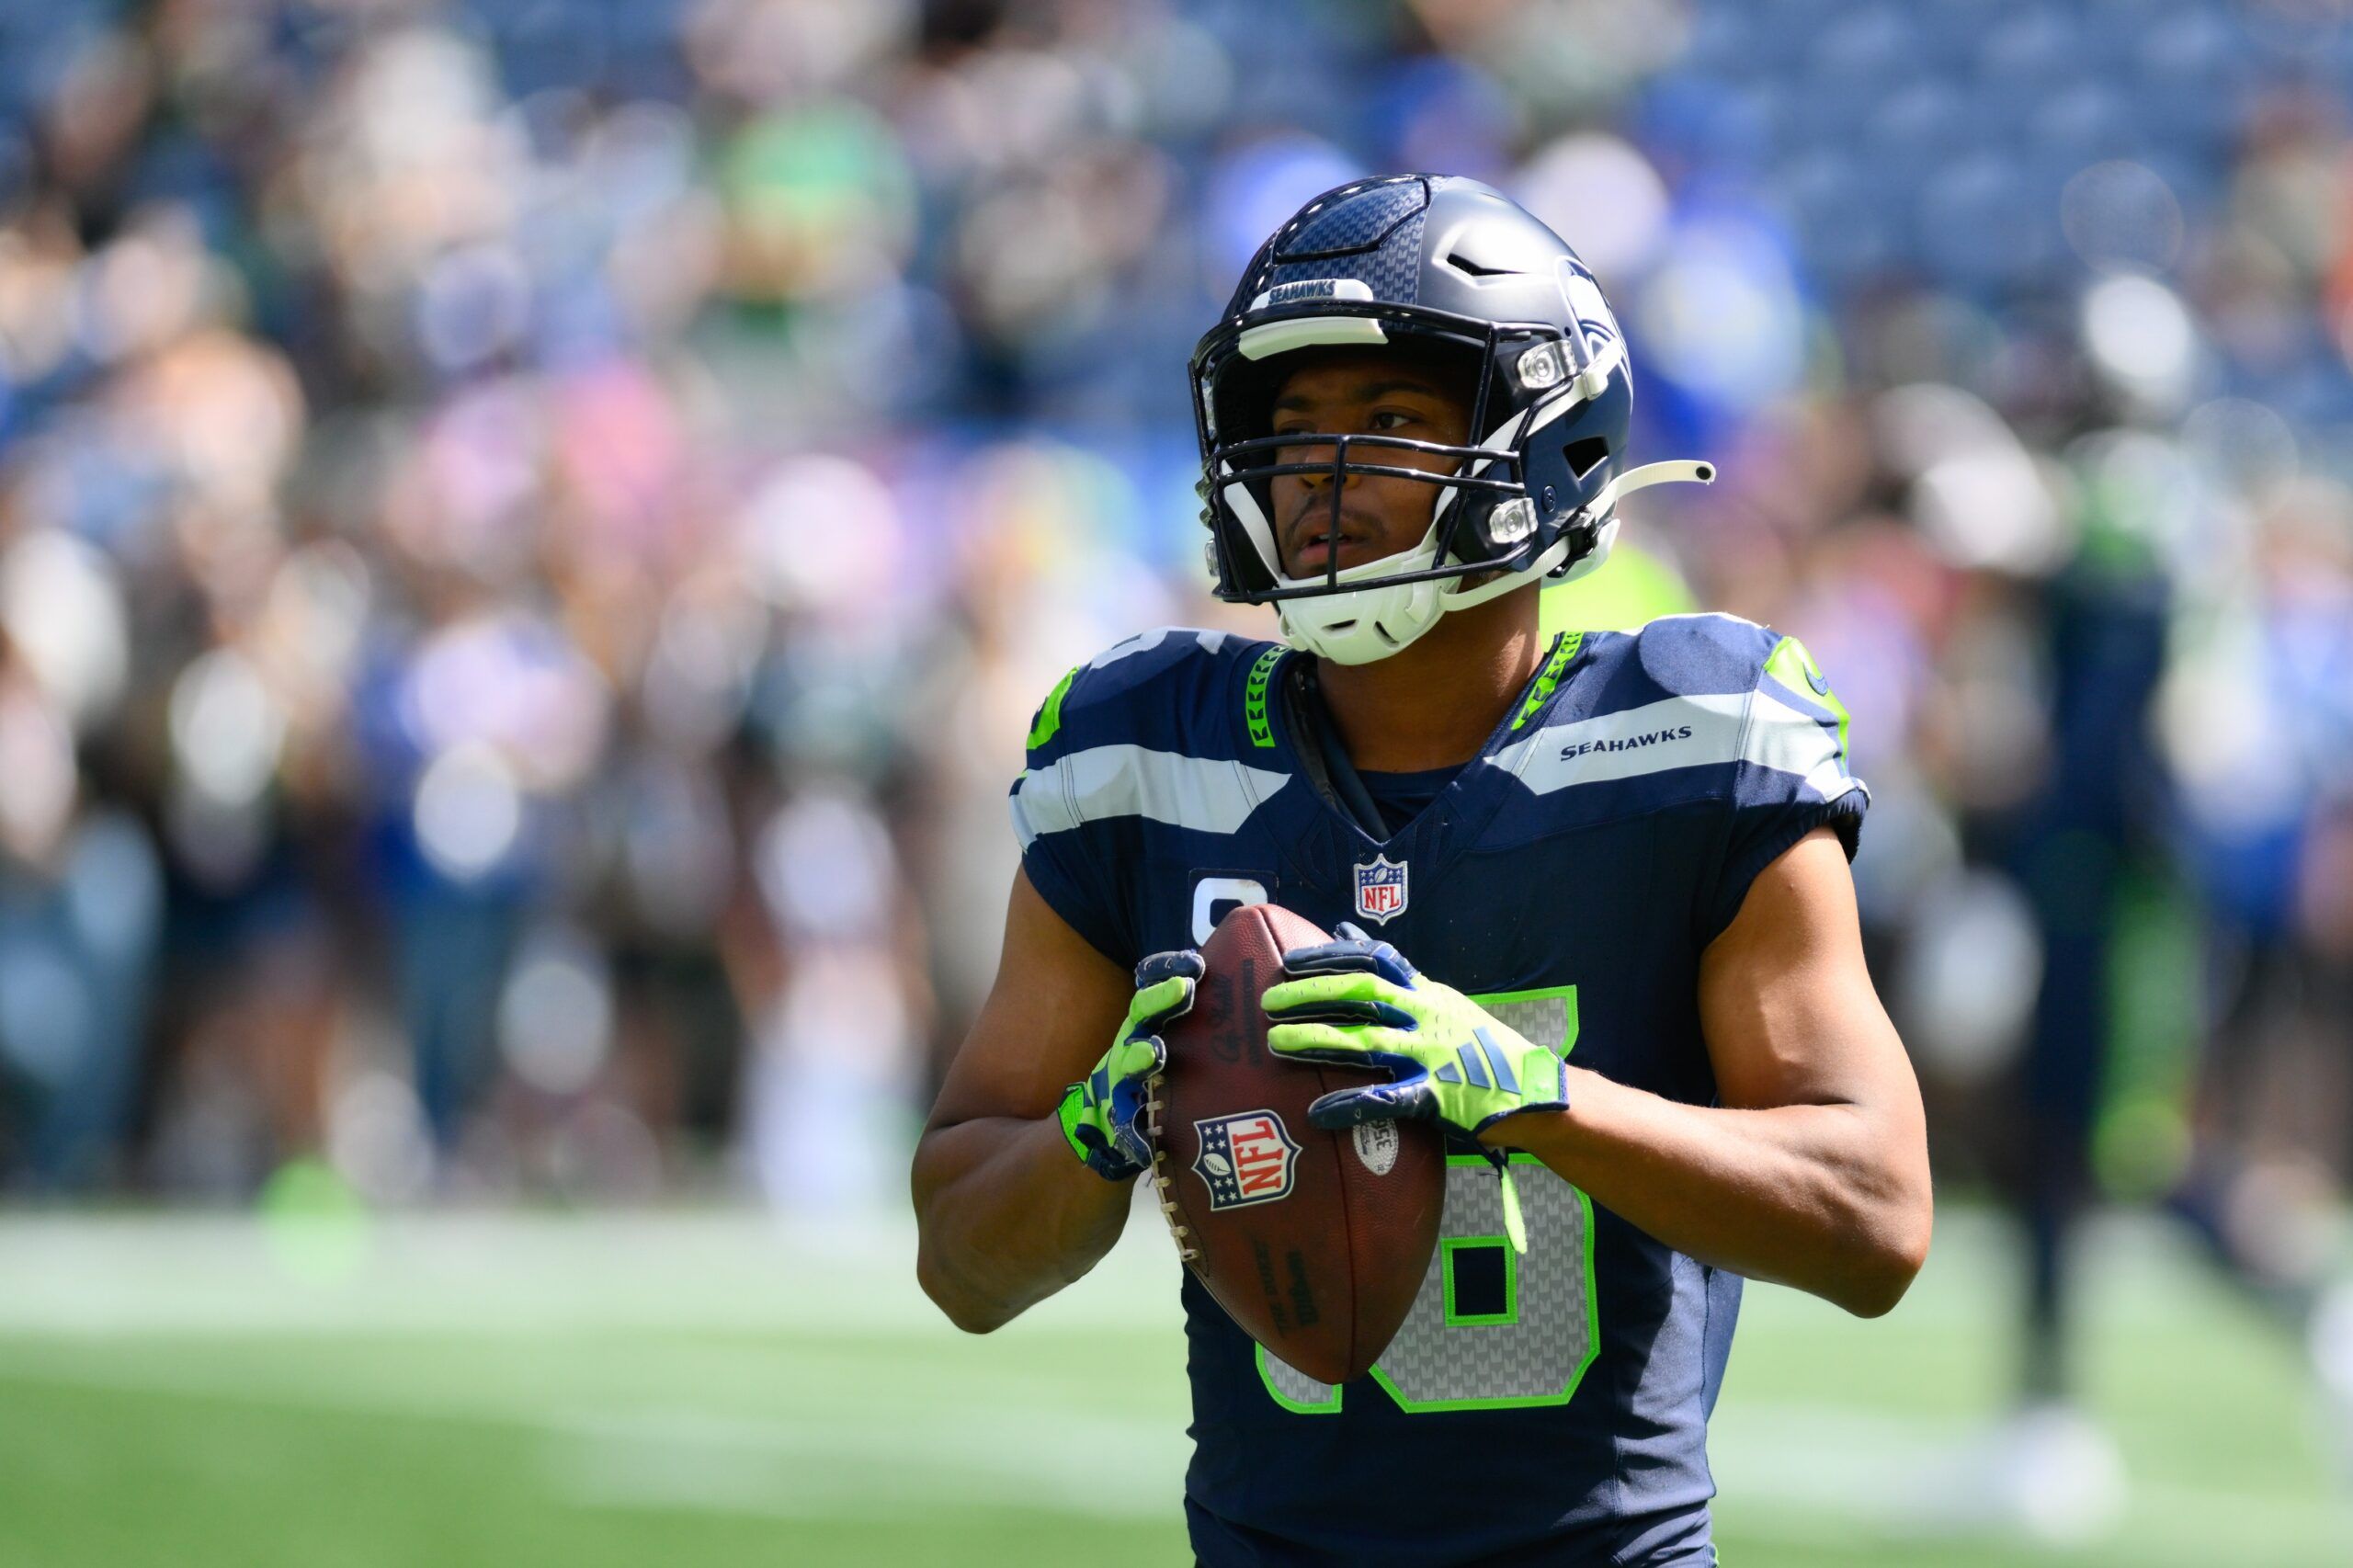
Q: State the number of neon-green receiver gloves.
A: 2